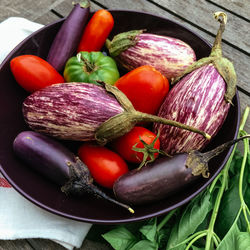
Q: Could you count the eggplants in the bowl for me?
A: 6